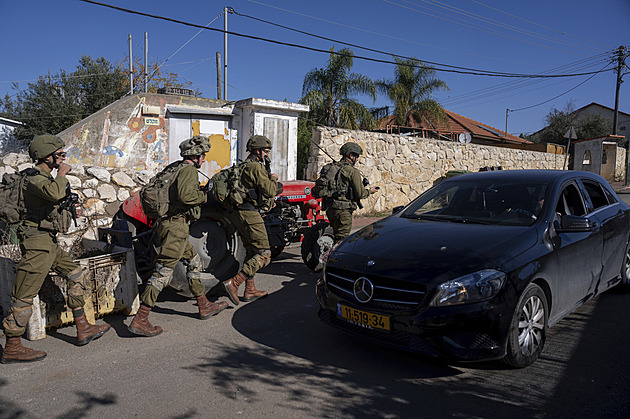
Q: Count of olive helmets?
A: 4